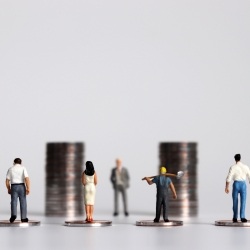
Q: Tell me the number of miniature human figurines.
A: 5